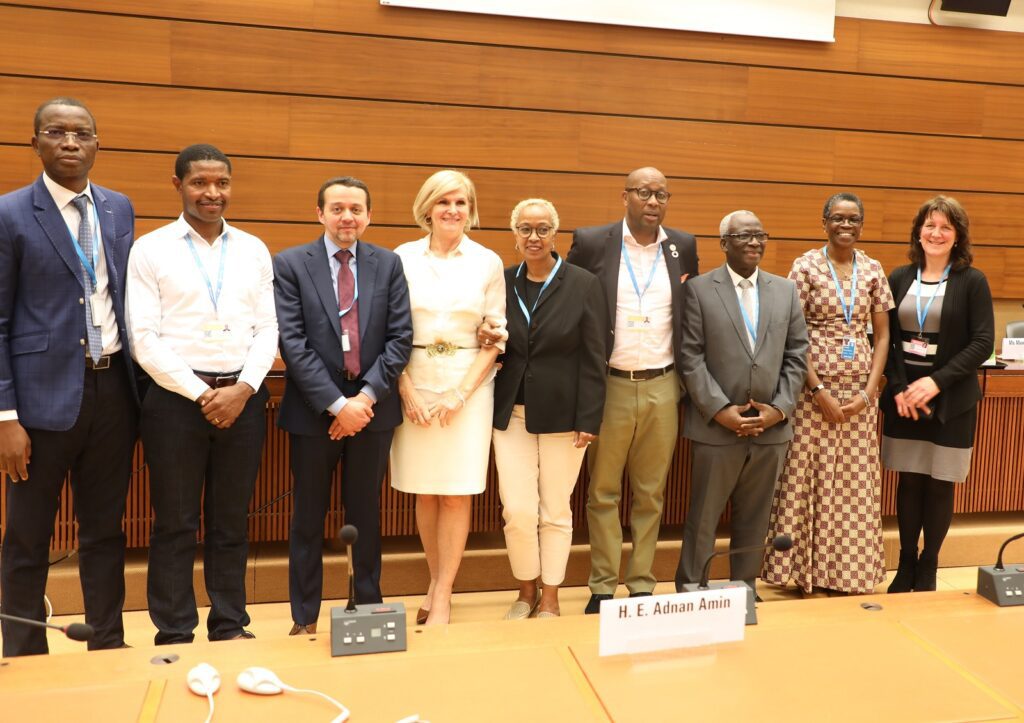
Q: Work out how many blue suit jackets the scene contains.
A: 2